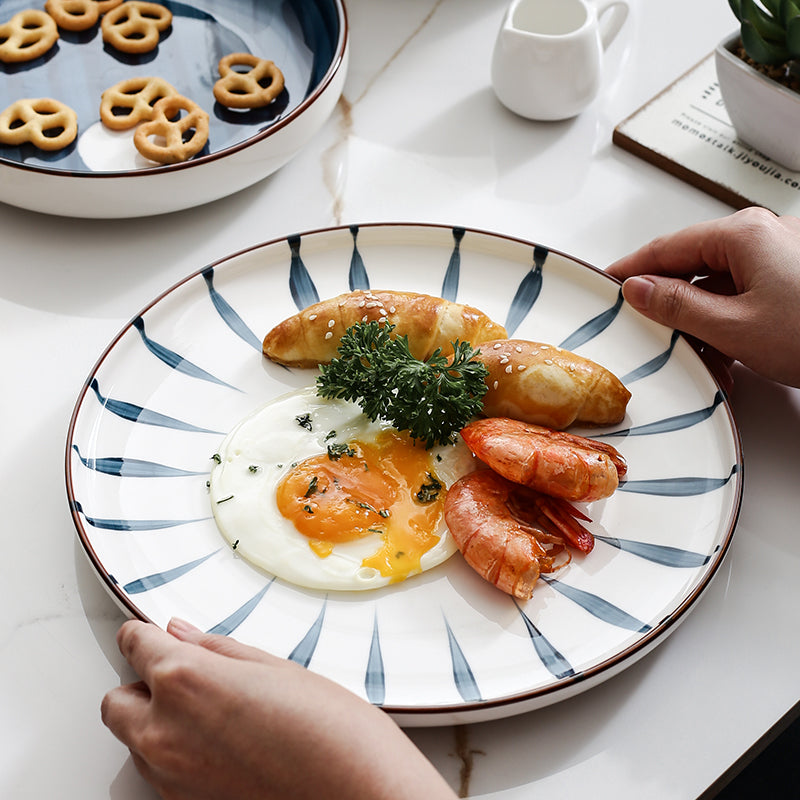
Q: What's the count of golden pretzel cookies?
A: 7